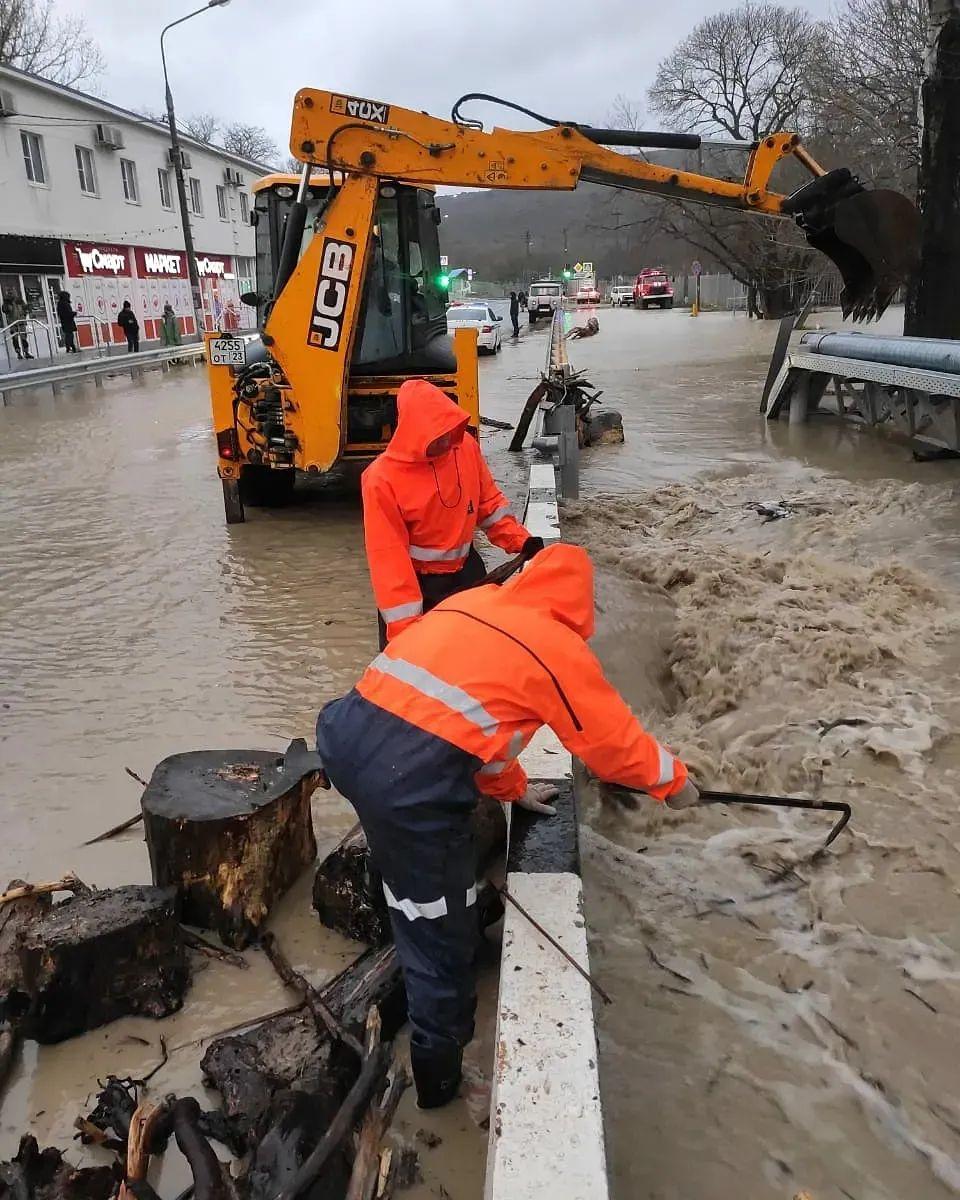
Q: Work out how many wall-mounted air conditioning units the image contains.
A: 7